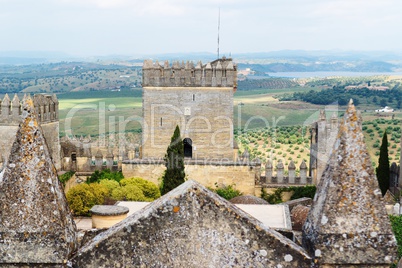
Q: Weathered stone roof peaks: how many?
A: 3